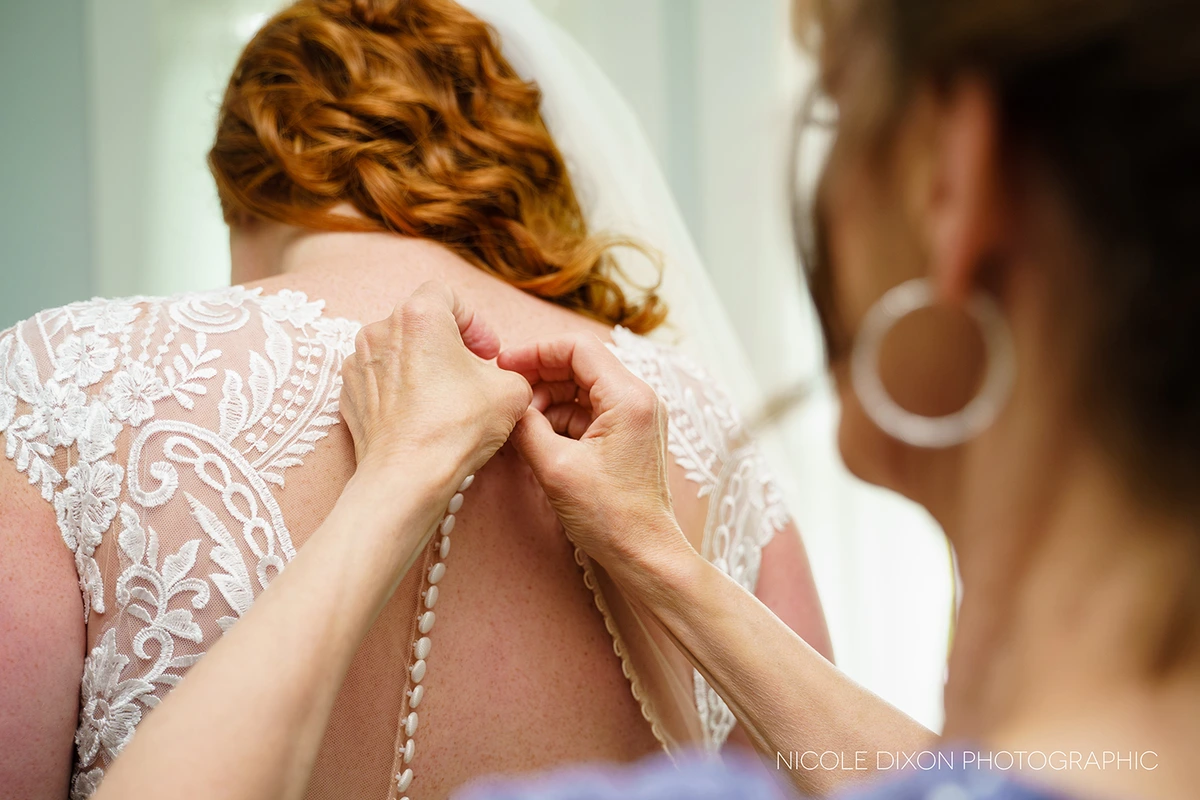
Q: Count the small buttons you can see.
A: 14